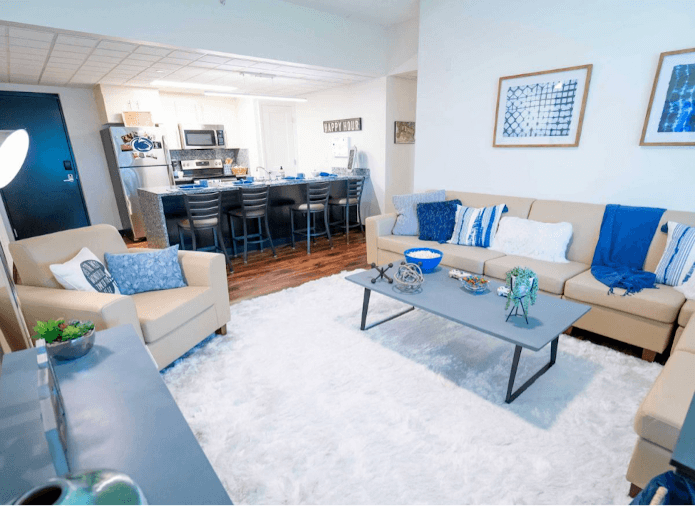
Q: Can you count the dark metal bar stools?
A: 4